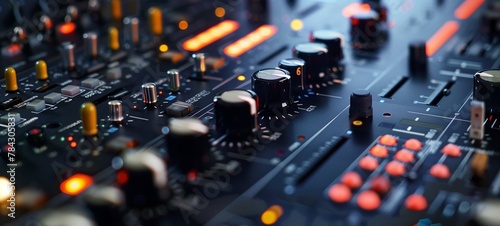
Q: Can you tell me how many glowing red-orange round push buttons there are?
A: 13